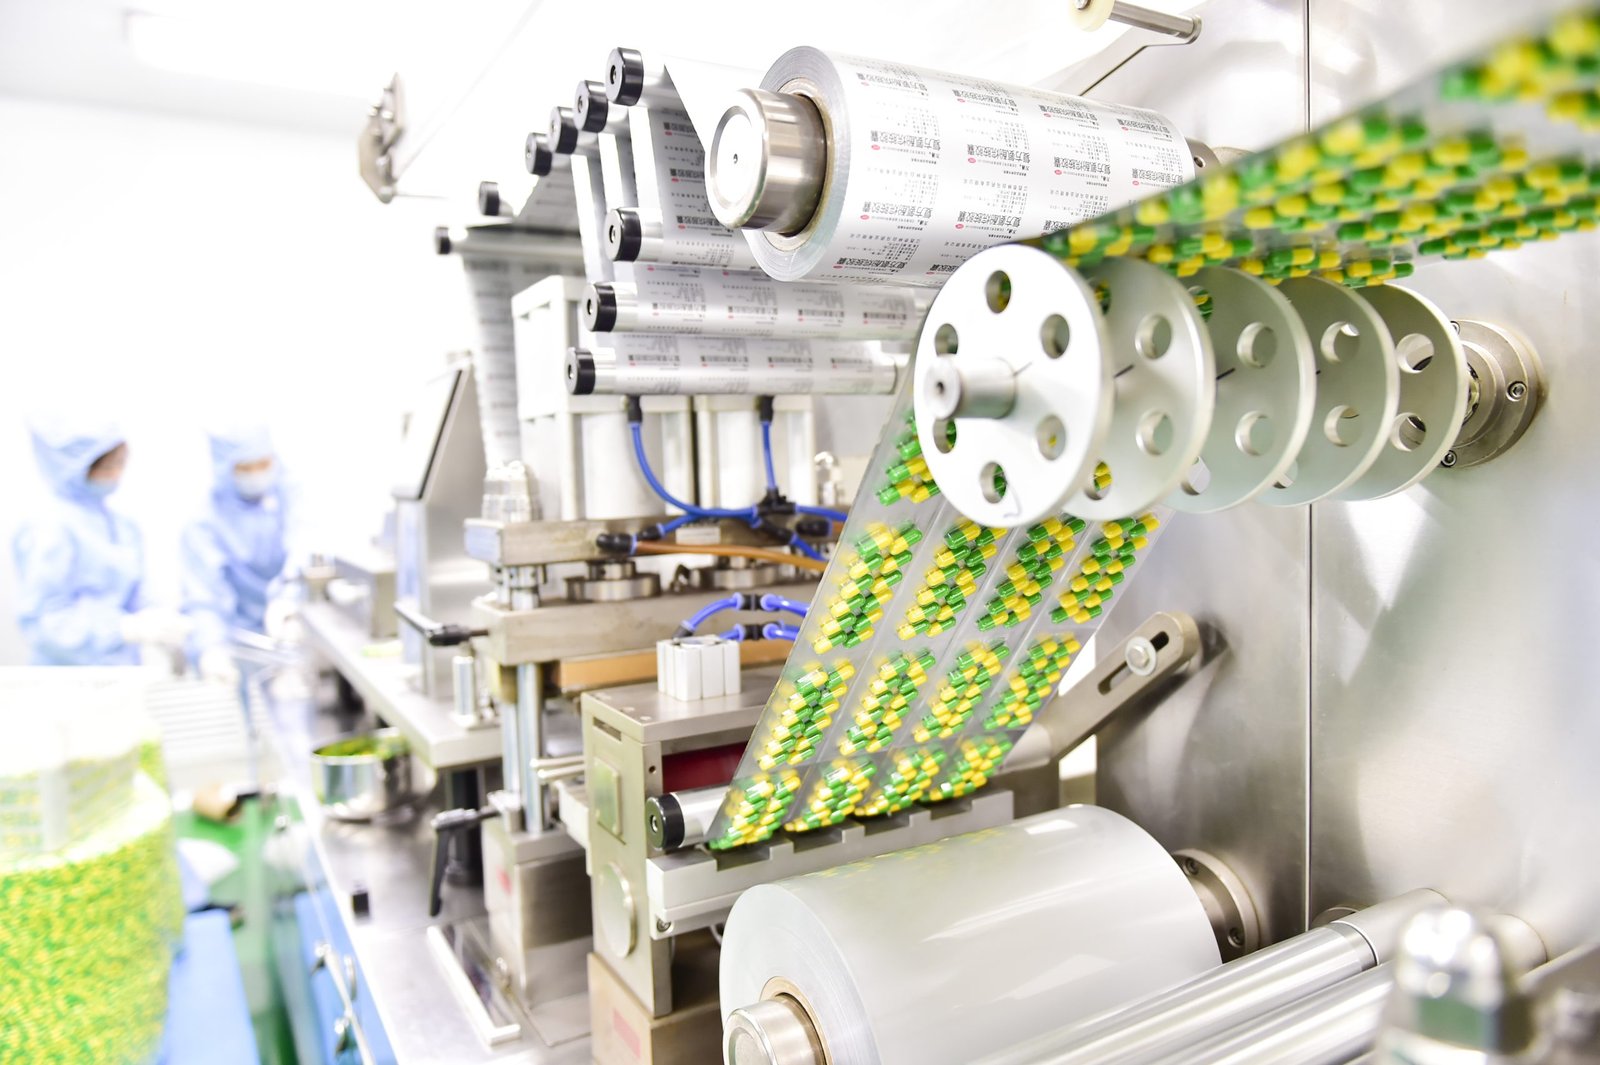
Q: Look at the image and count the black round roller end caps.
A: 10